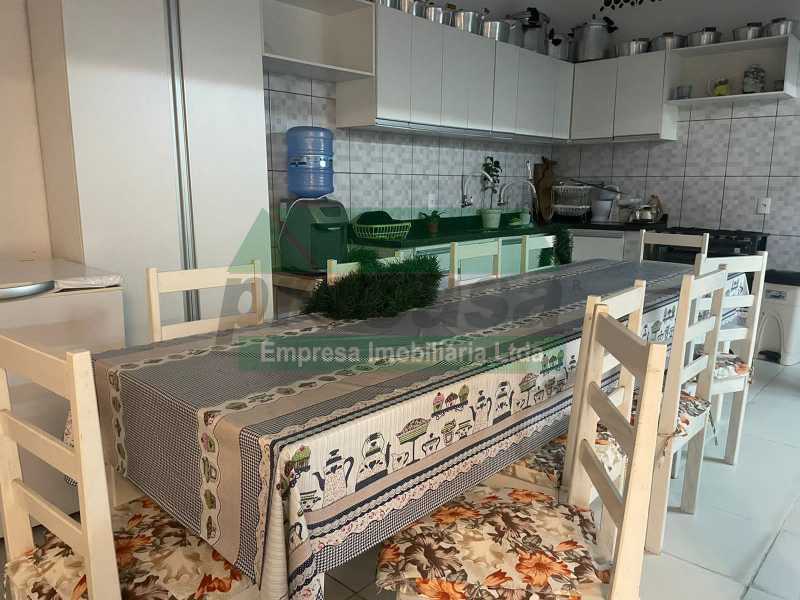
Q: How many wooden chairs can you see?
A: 10